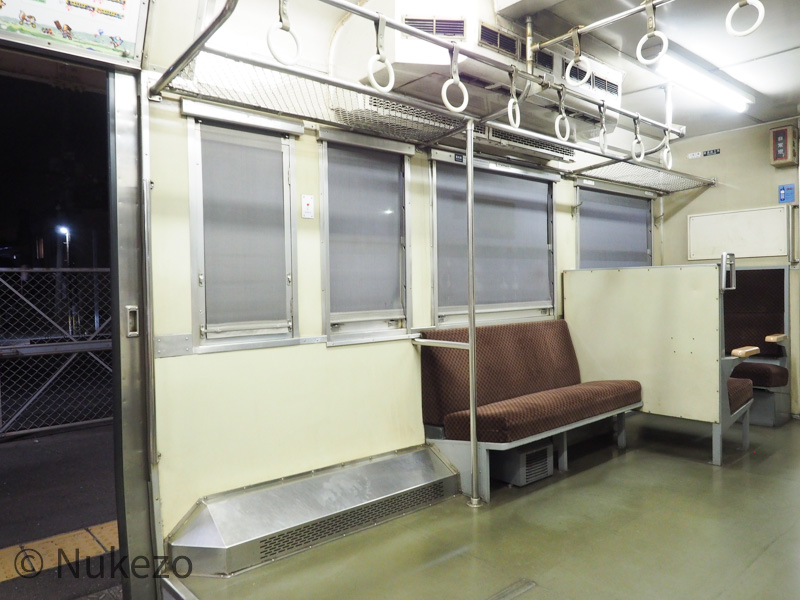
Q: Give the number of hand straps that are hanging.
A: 11